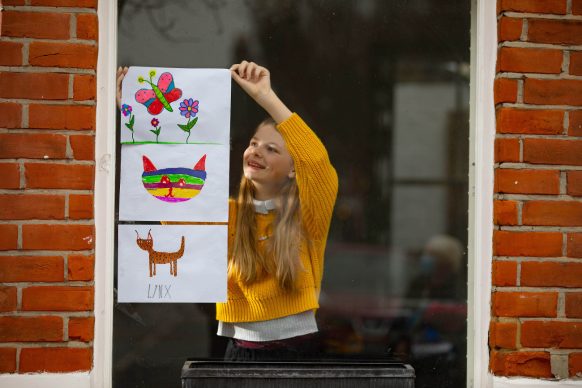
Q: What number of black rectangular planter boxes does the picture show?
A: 1